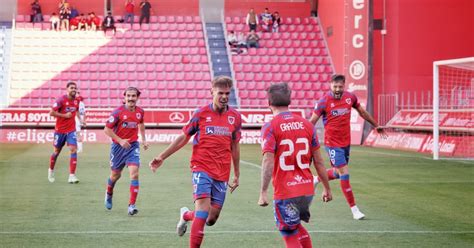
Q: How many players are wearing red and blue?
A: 5